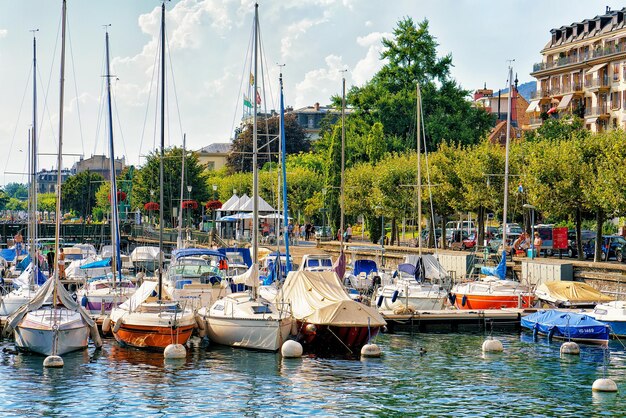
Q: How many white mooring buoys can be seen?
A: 7